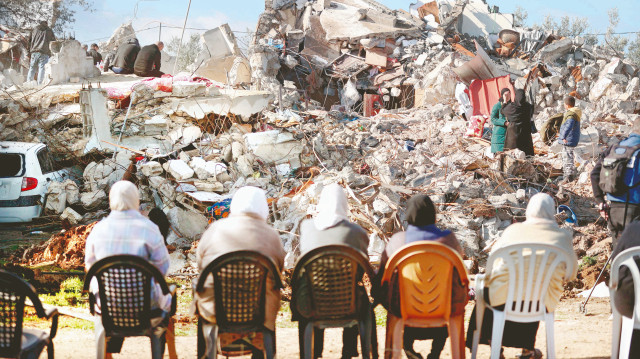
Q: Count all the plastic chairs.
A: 7